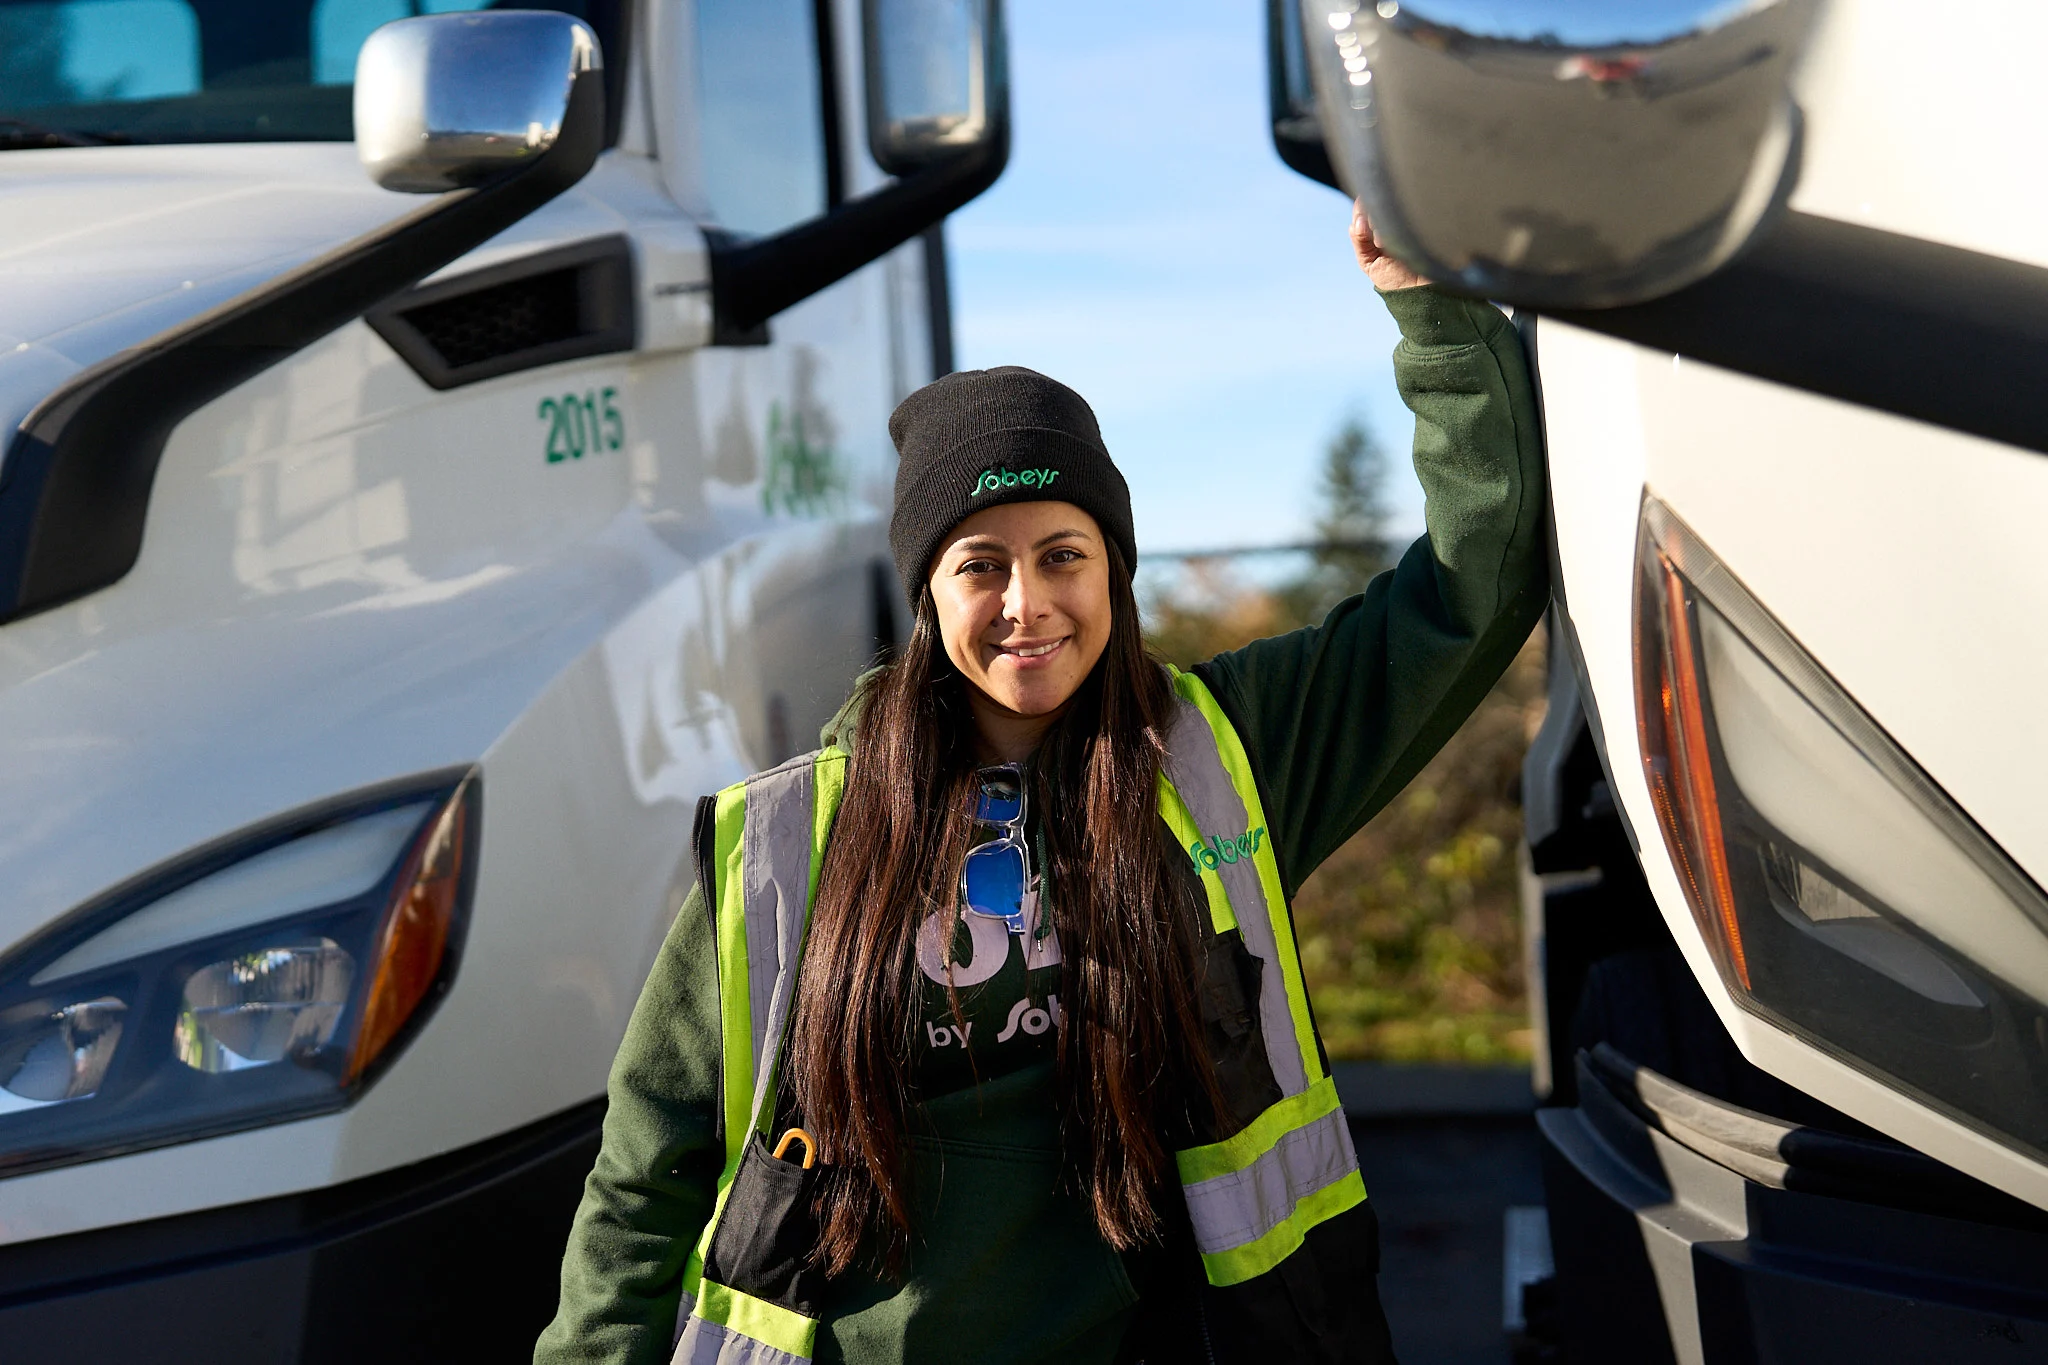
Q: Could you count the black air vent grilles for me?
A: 1